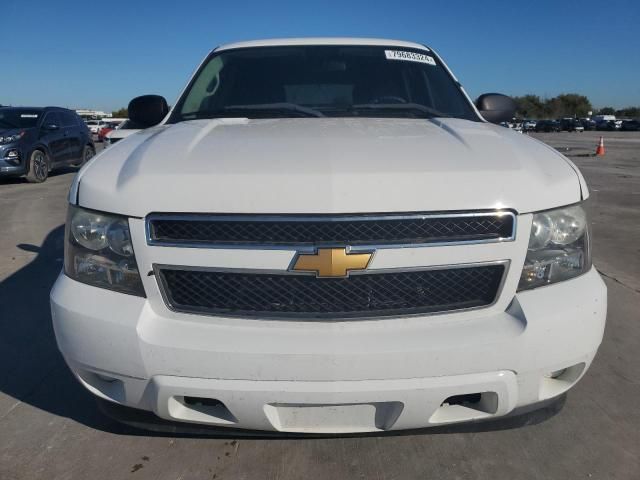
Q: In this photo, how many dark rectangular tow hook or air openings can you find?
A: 2